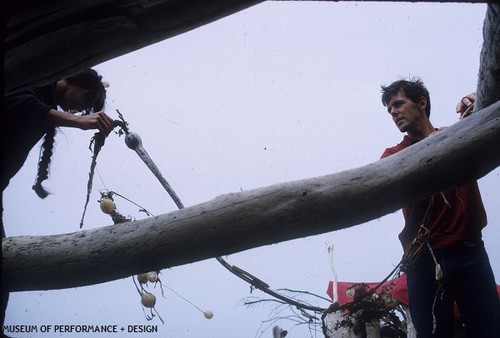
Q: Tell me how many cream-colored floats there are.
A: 5